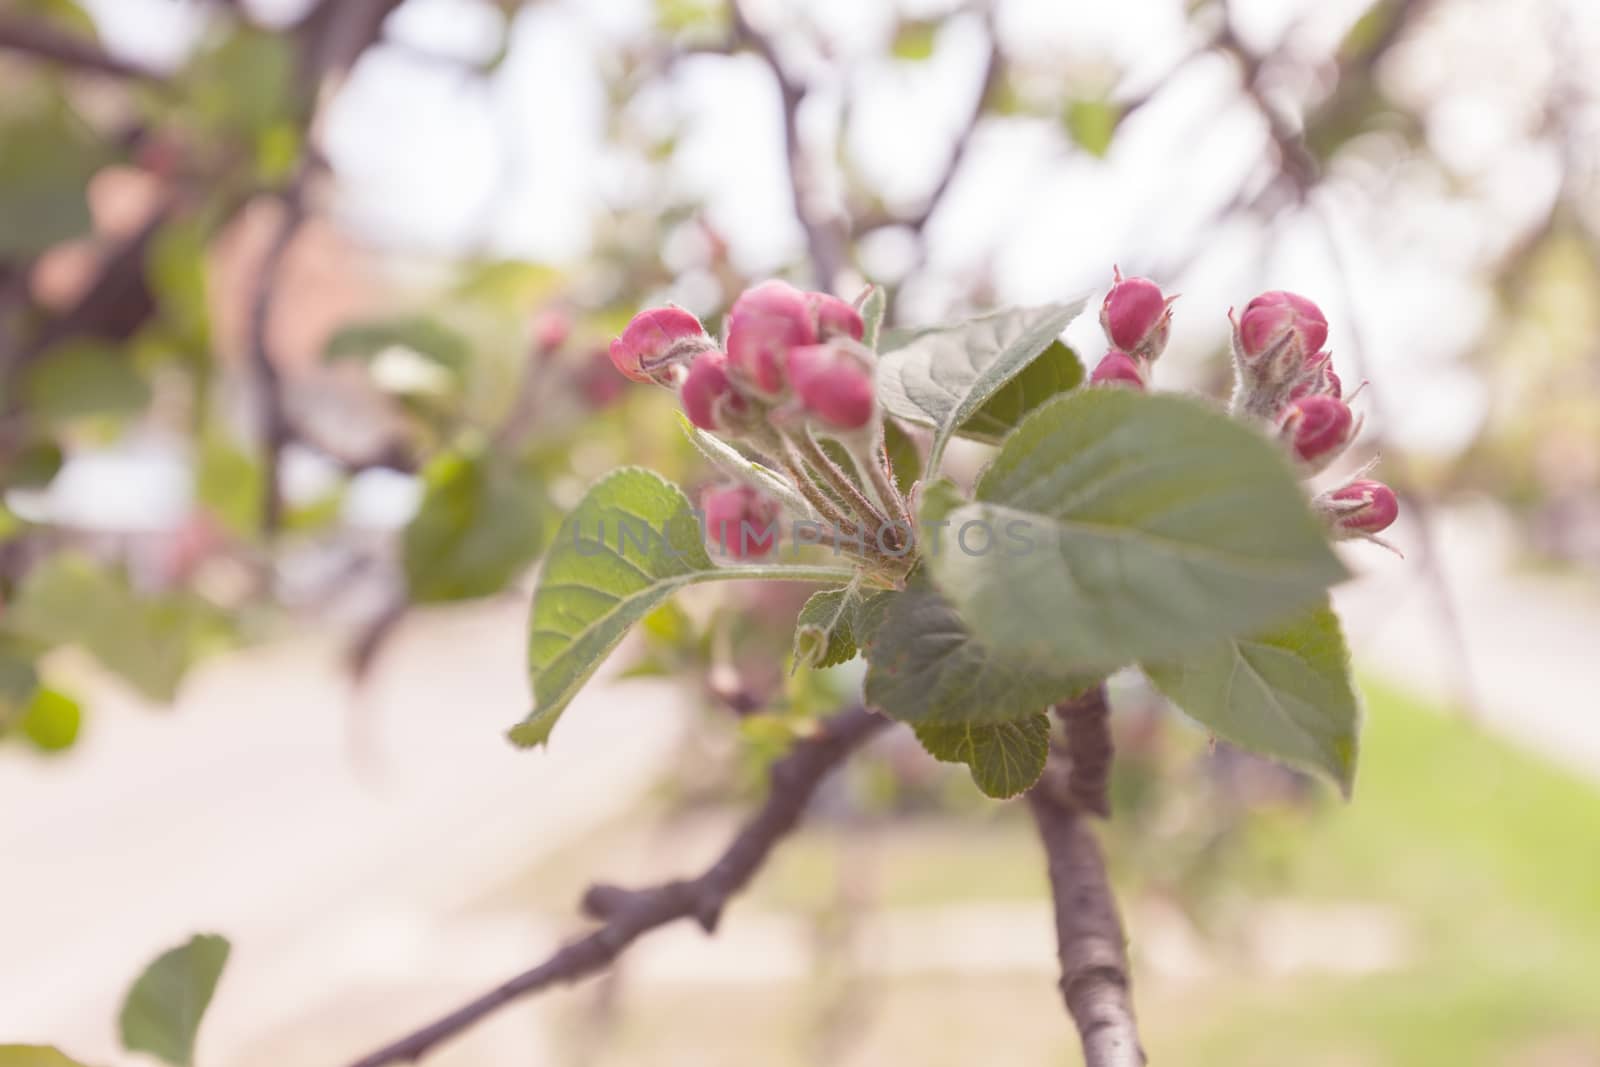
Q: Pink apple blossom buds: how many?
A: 12